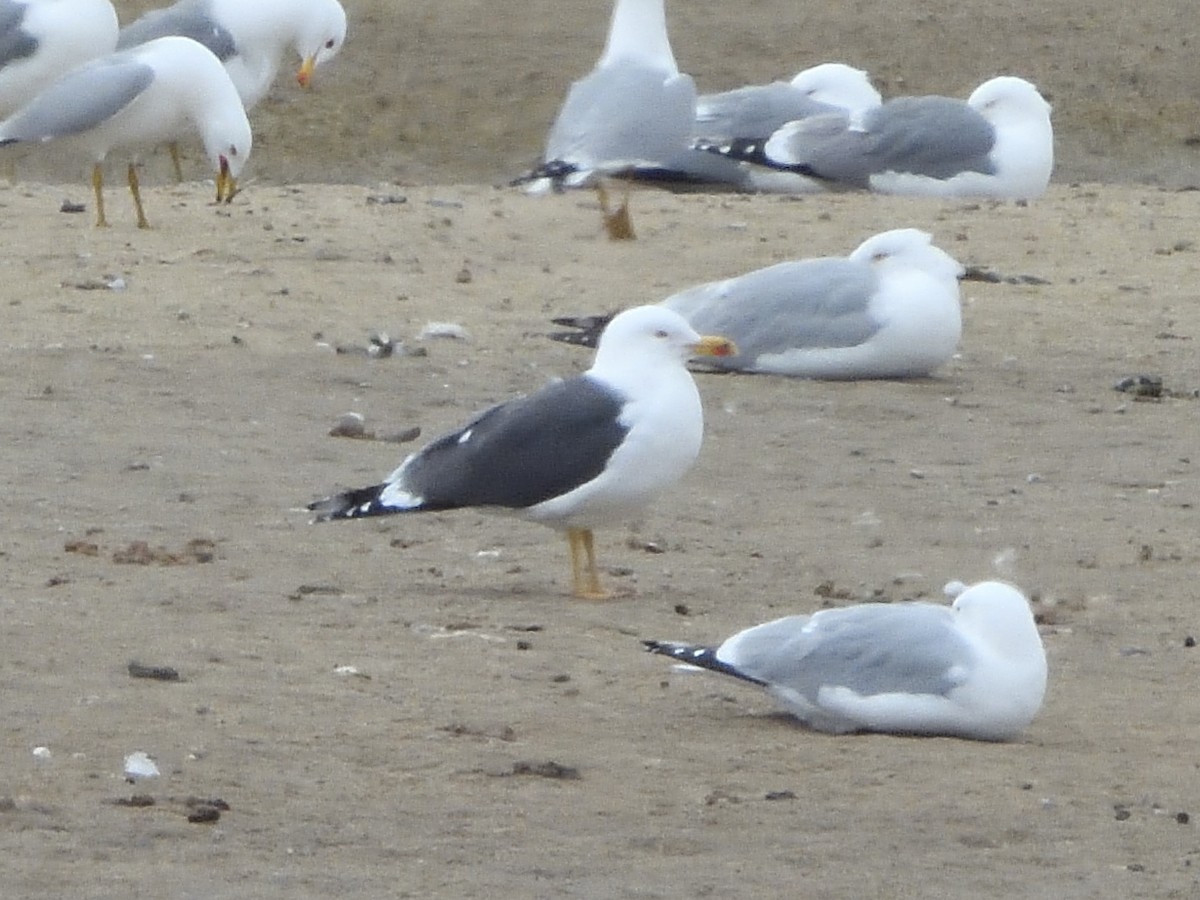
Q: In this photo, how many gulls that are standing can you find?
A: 5